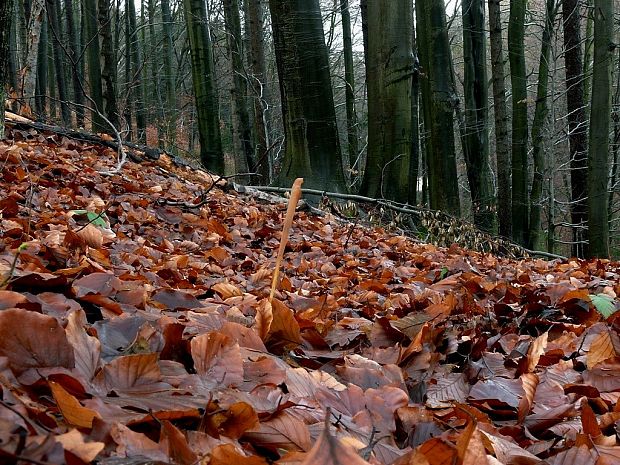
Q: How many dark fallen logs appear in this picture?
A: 1